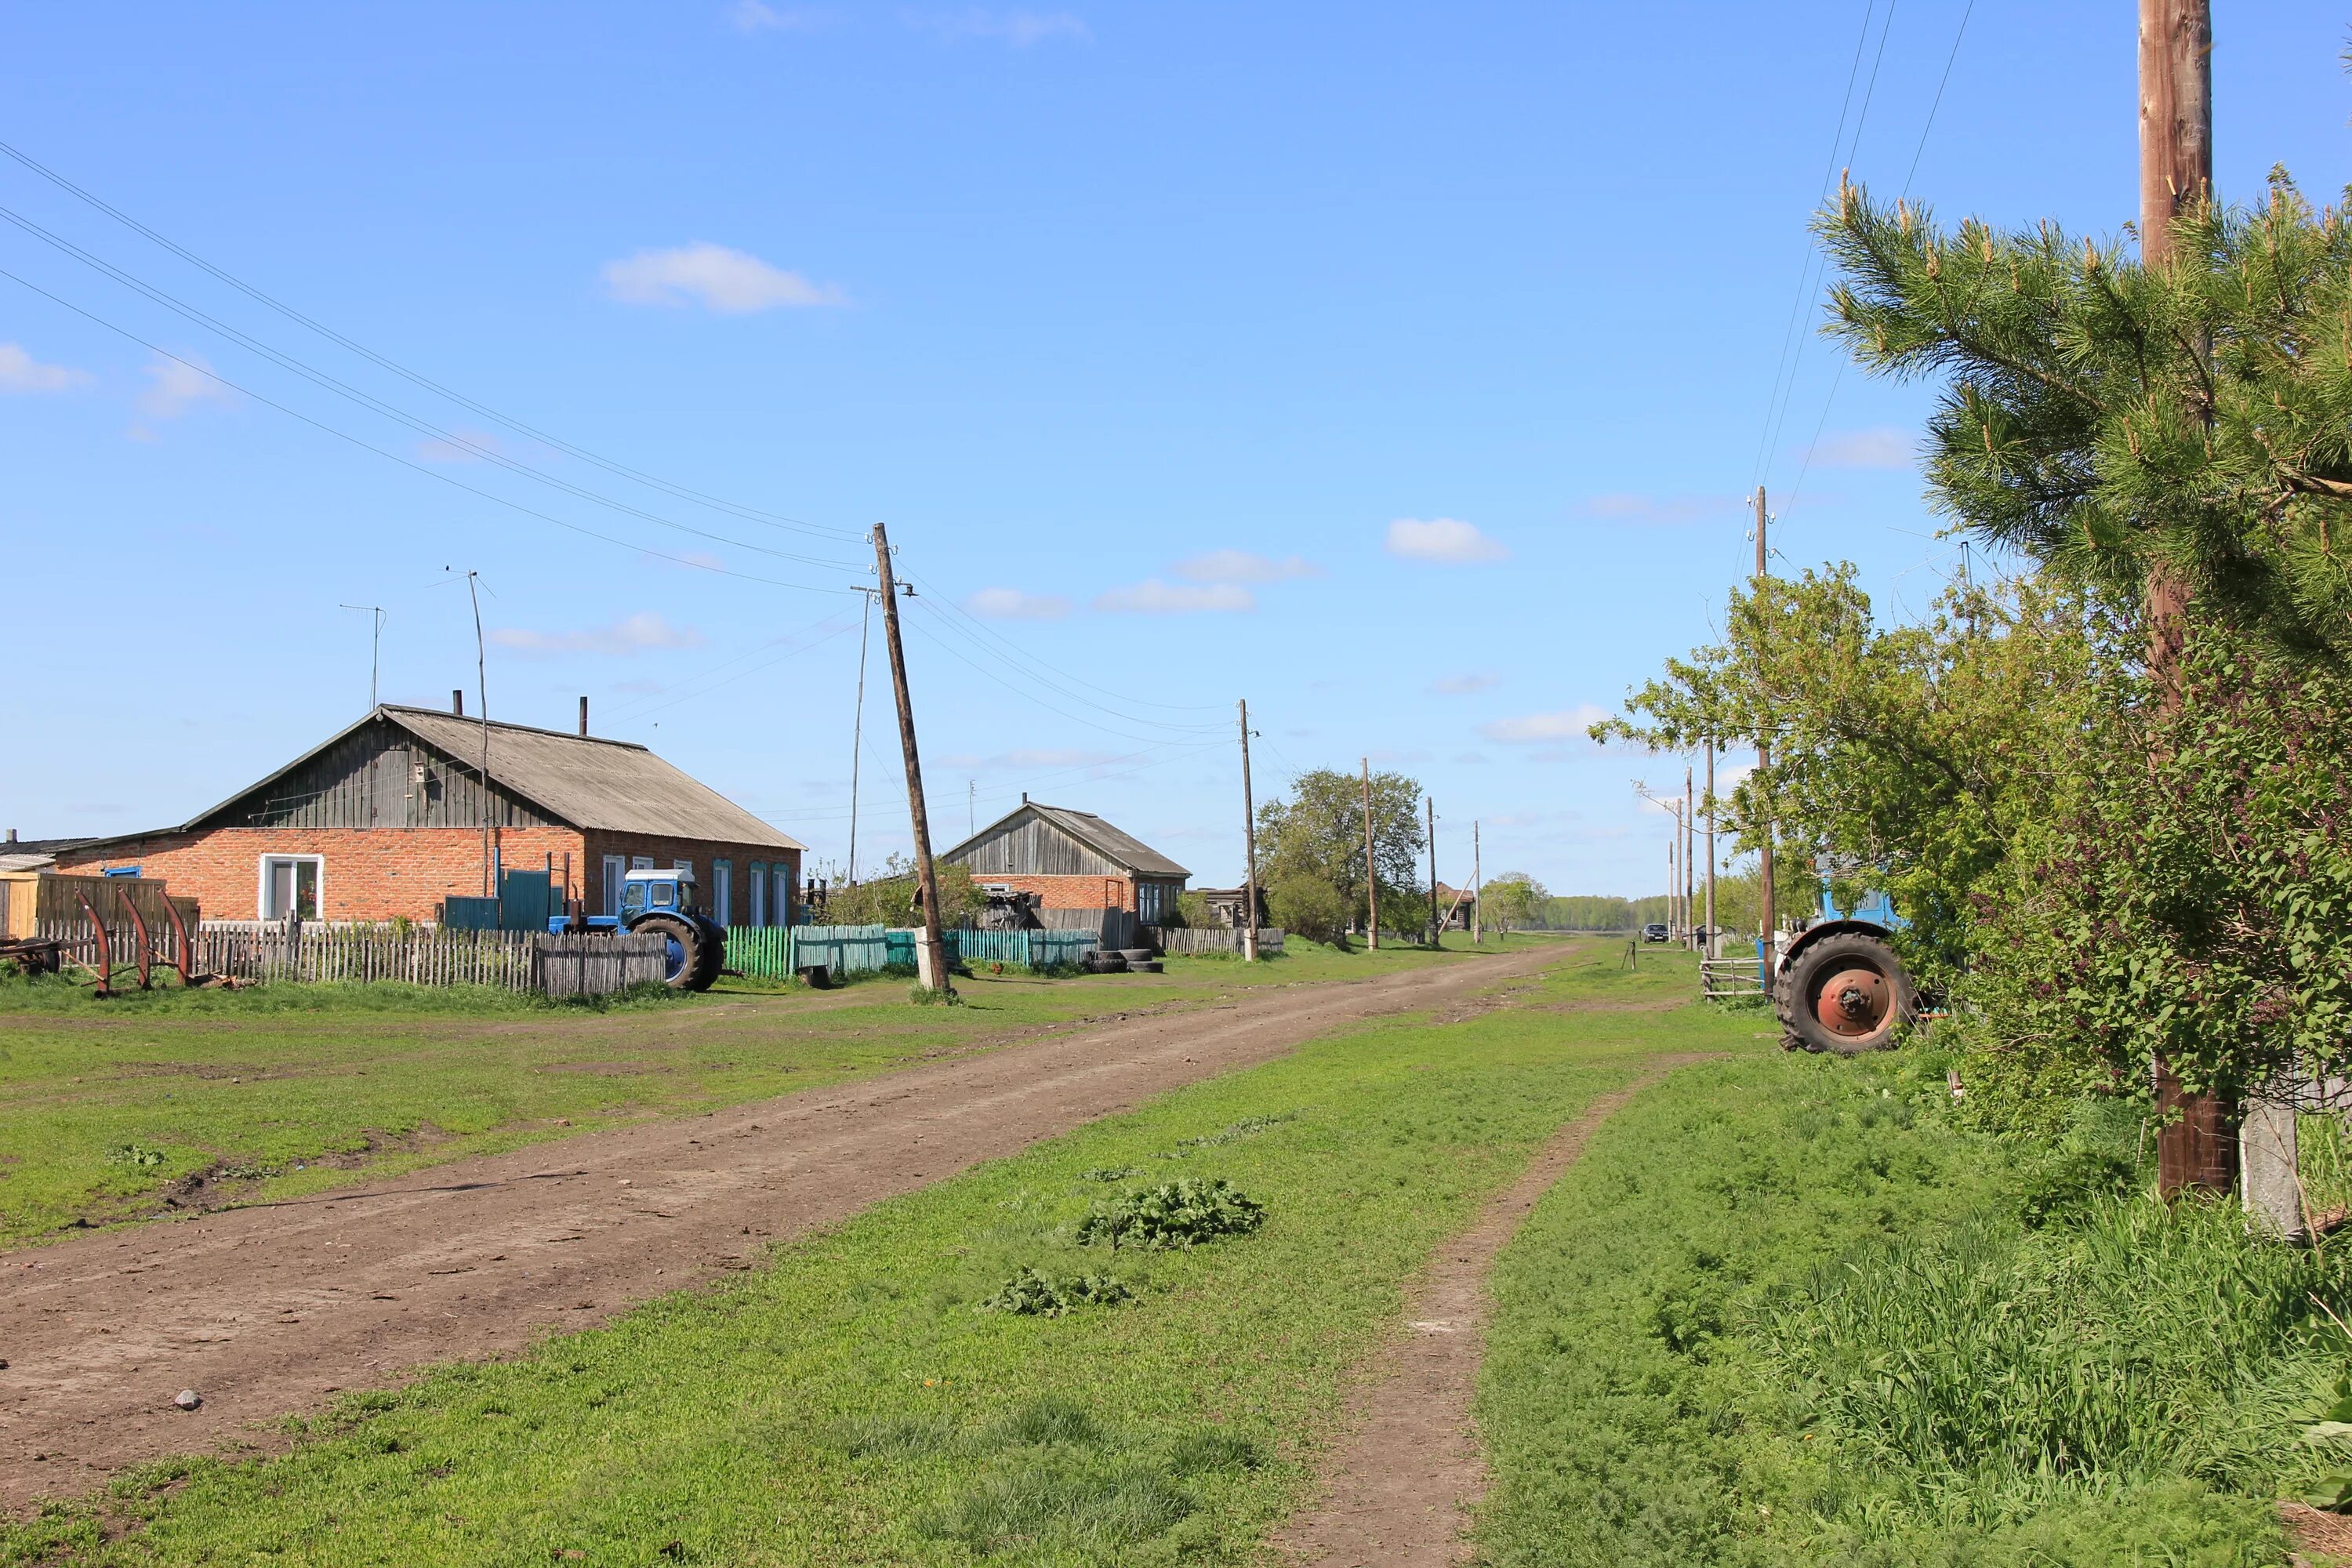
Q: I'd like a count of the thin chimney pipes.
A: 3